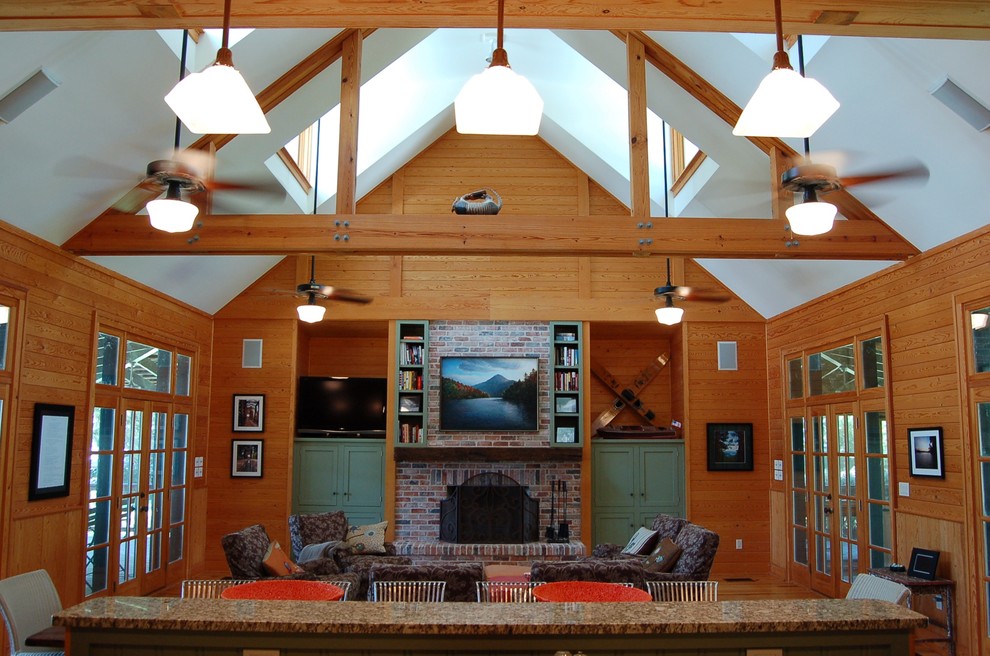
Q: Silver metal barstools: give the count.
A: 6